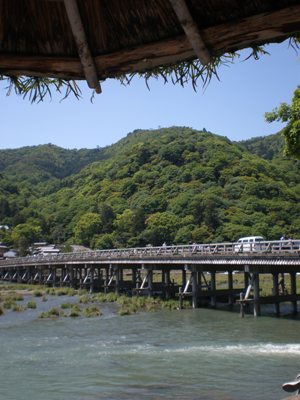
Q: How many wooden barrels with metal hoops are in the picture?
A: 0